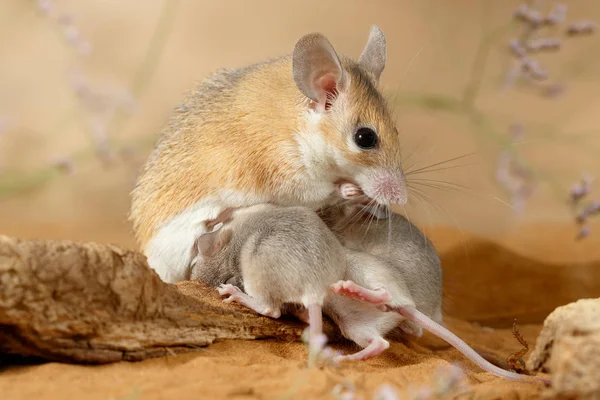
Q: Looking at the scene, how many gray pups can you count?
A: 3